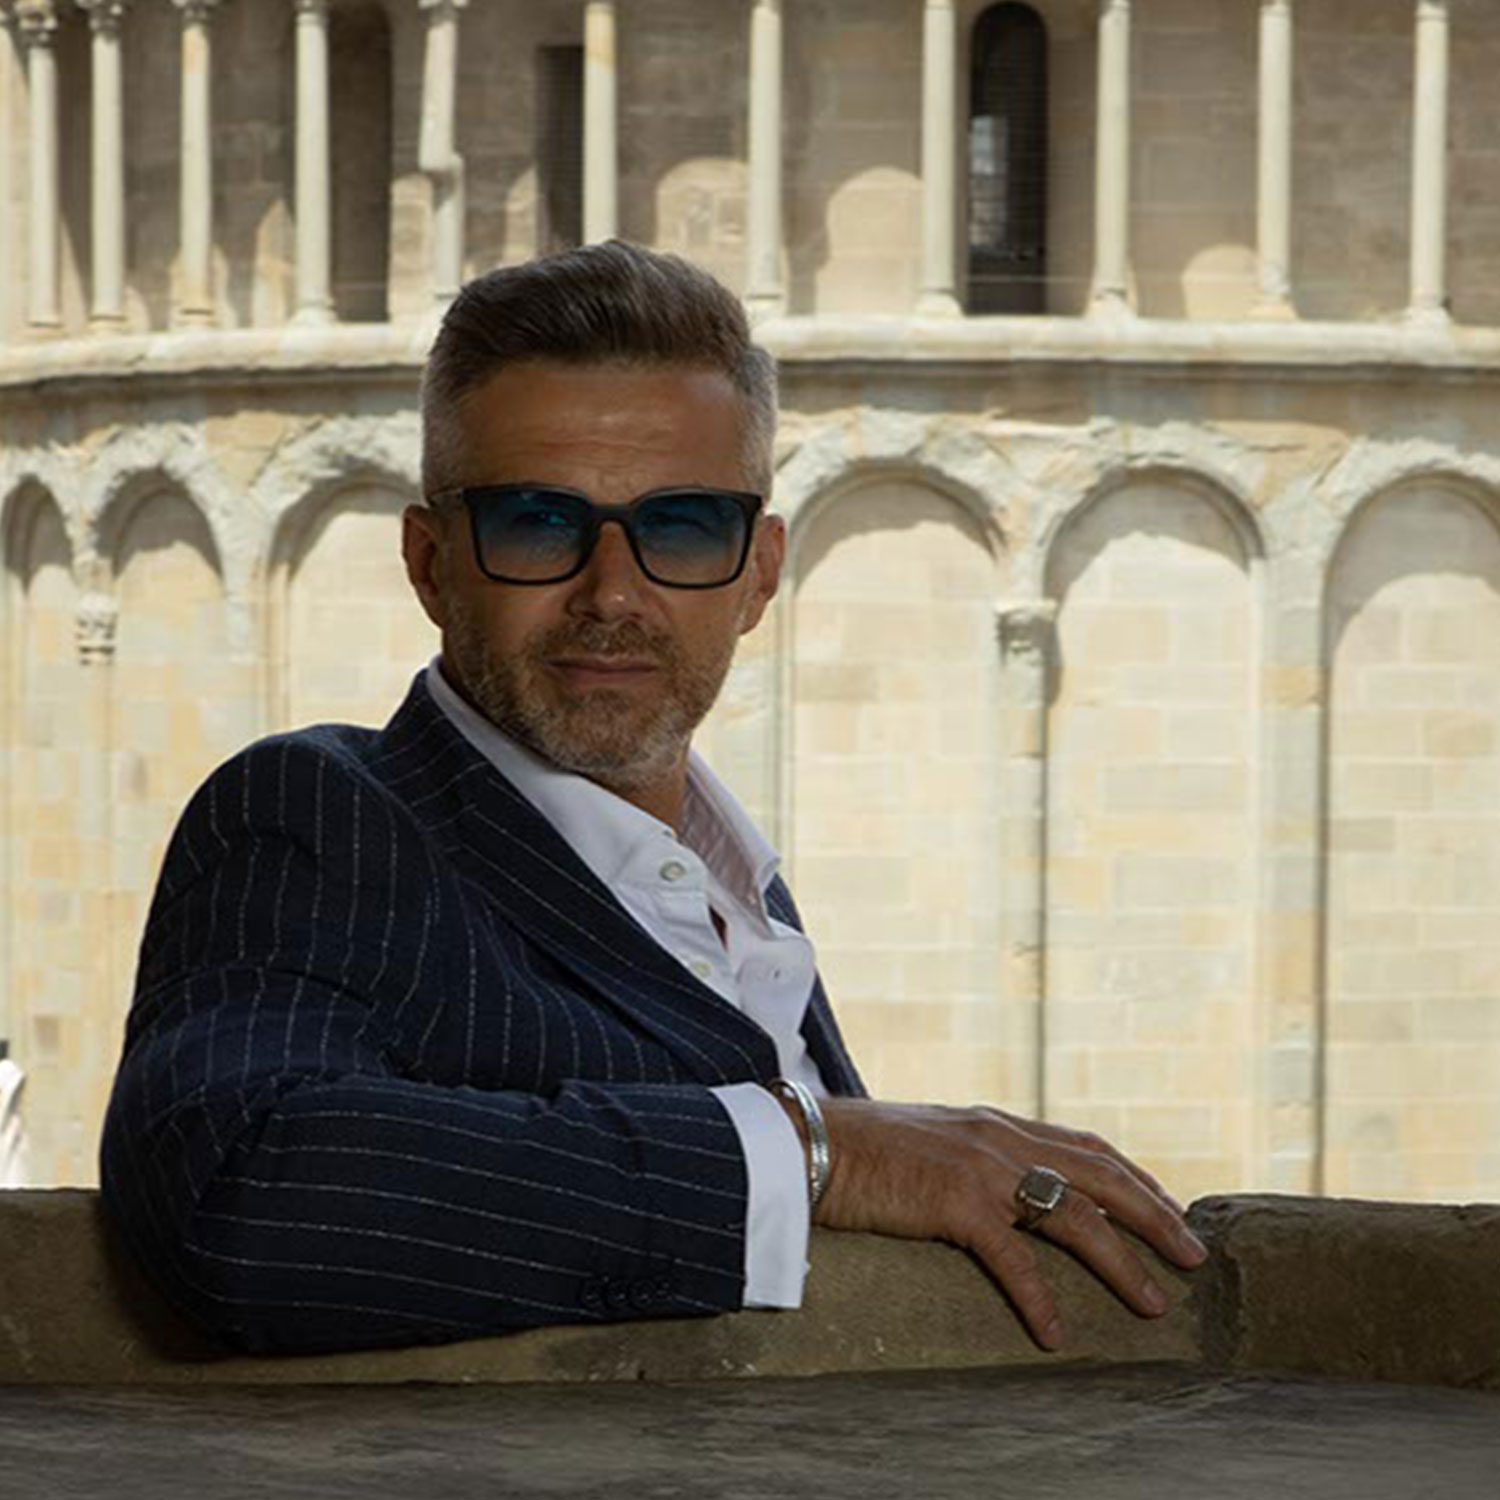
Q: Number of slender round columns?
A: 11